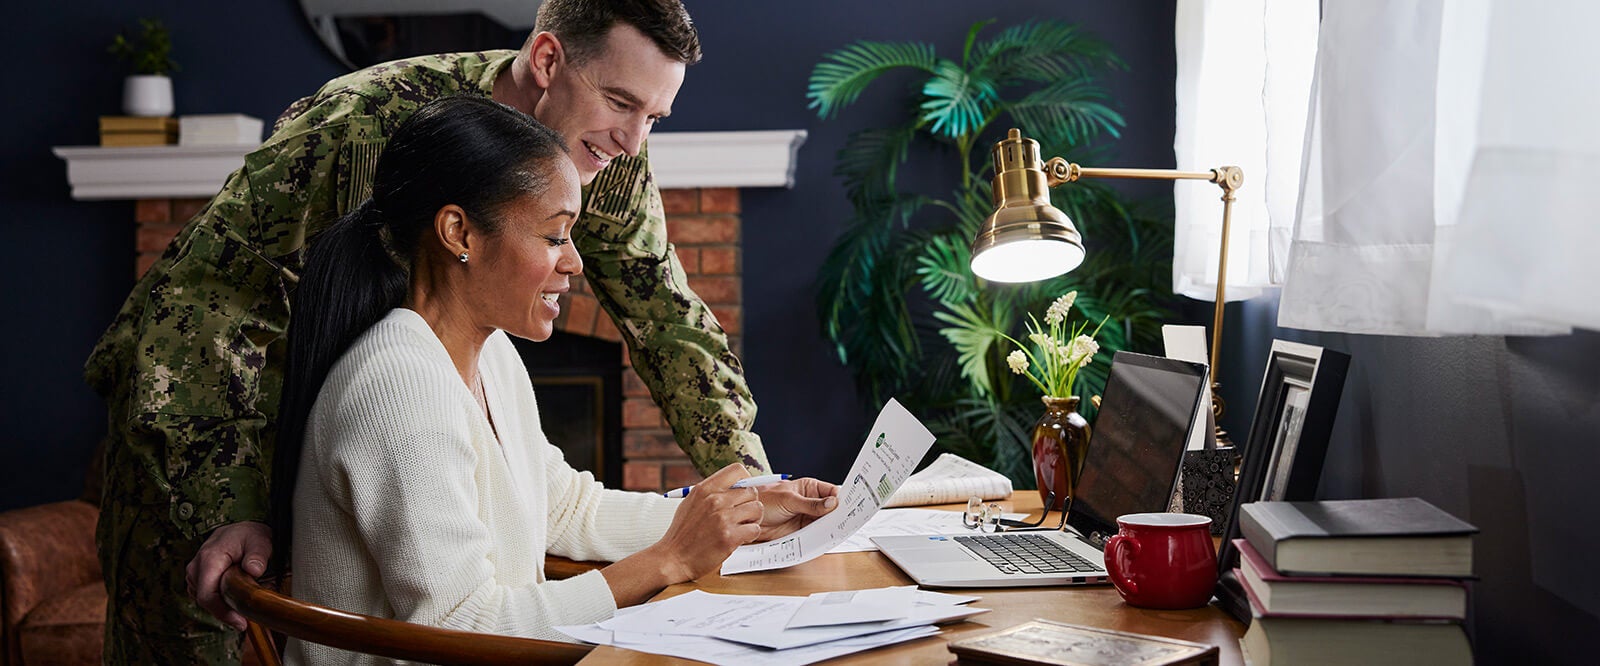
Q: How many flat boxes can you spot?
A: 1